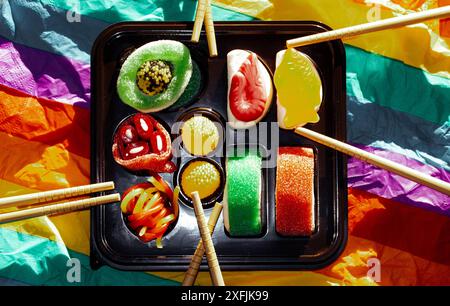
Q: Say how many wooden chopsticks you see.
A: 8